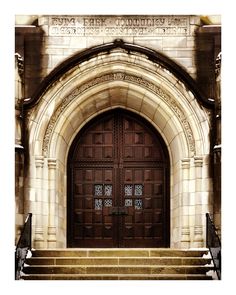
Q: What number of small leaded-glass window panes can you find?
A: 8